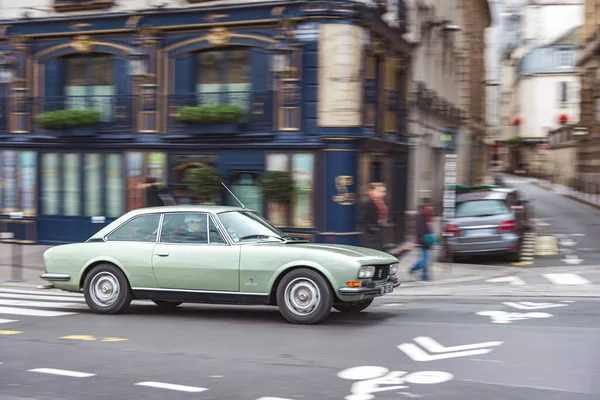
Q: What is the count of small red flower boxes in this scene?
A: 2